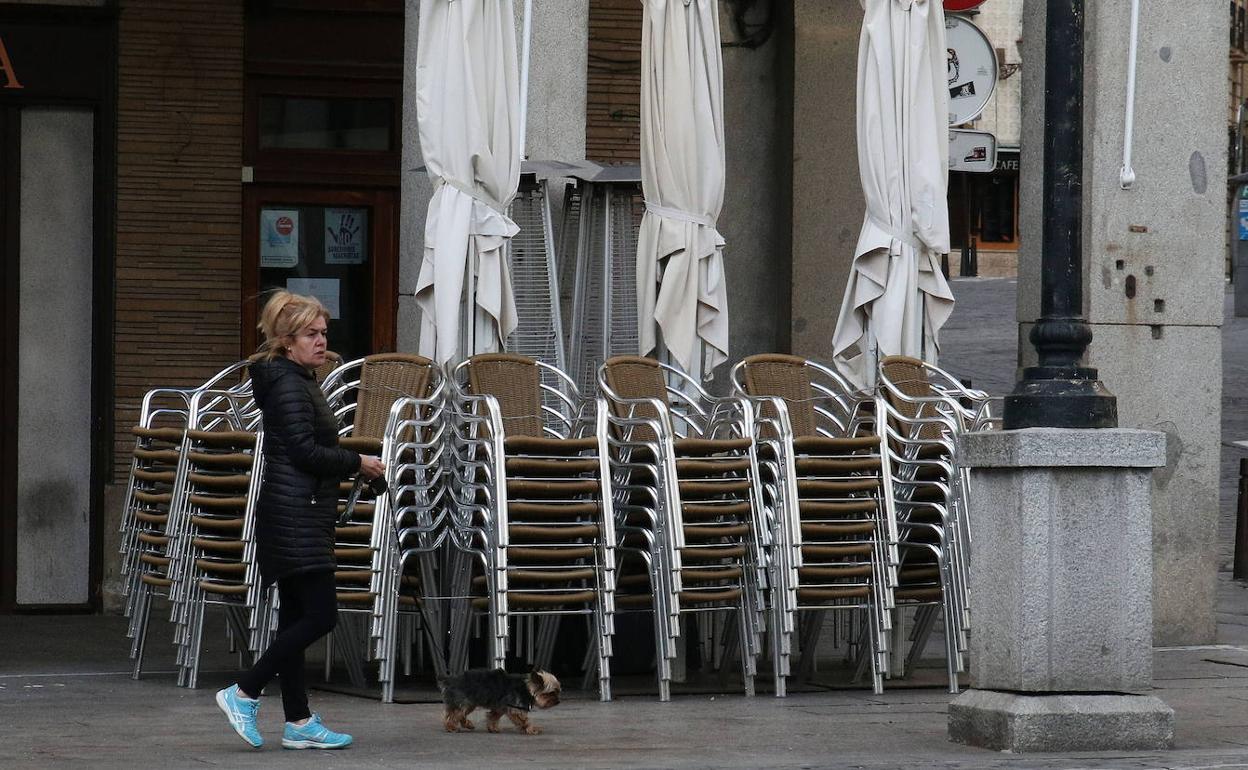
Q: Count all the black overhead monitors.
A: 0